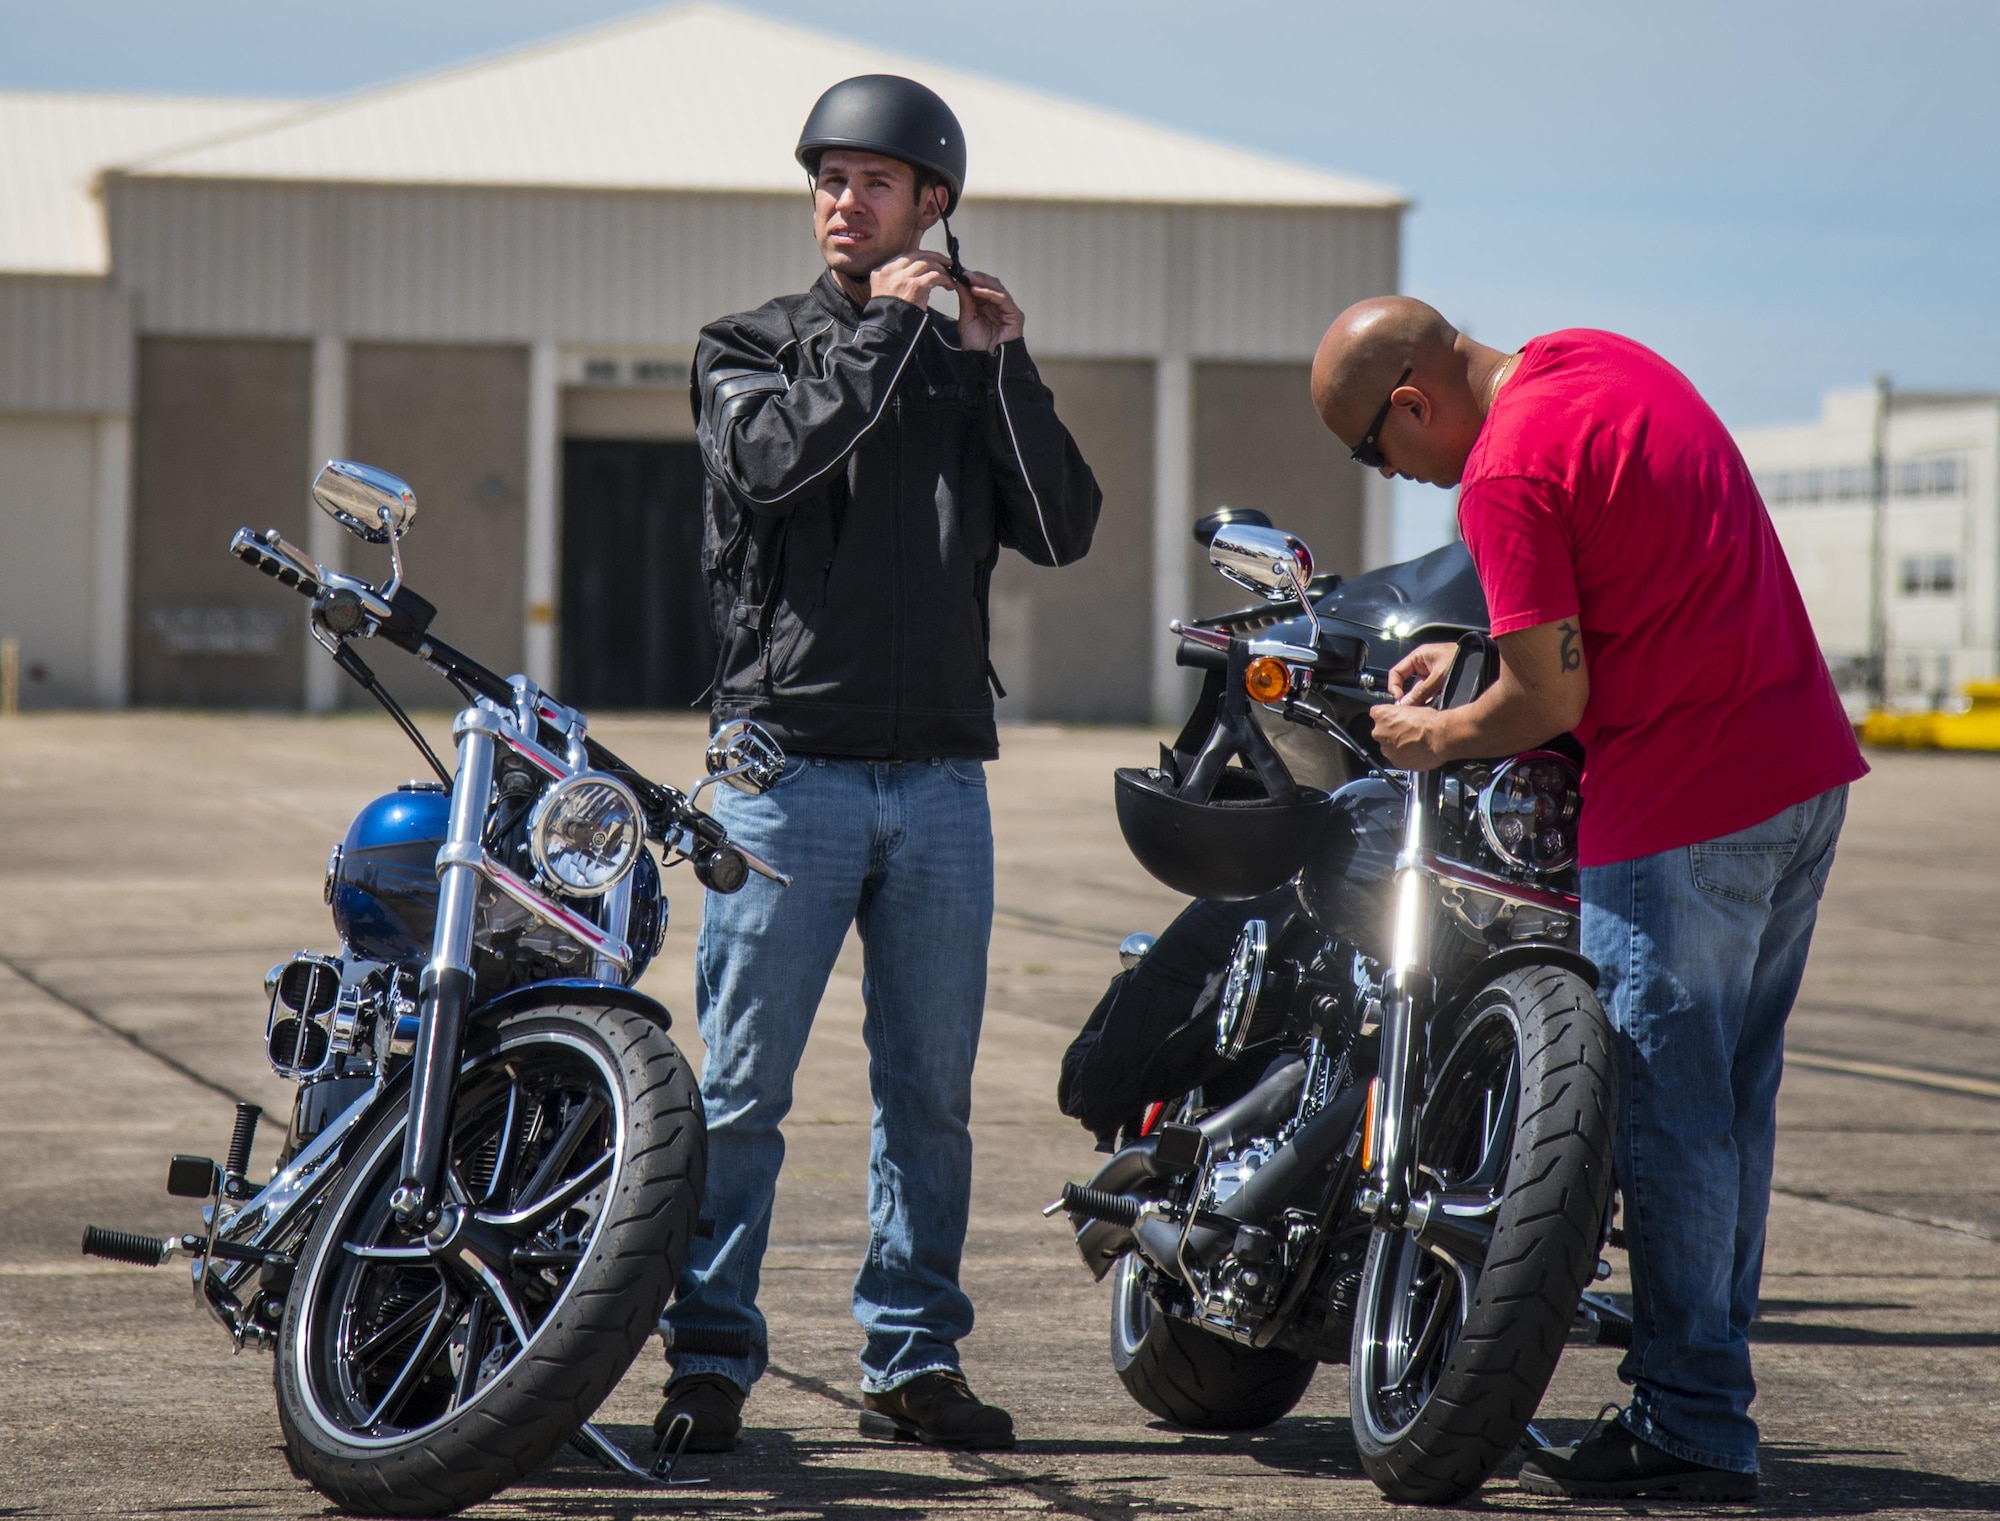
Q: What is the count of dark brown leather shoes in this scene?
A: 2